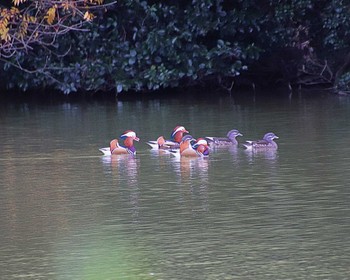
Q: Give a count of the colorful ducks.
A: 3